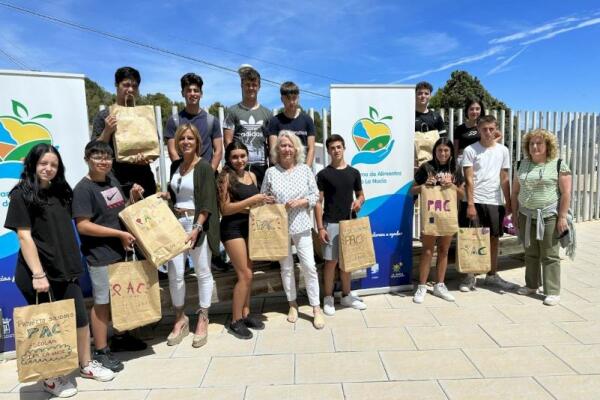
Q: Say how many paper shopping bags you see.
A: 9